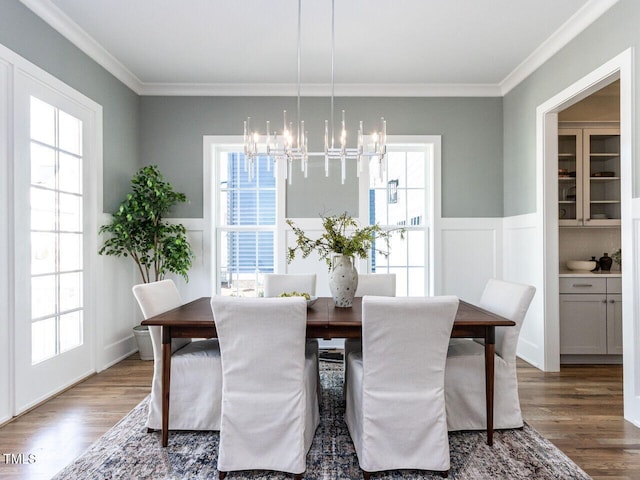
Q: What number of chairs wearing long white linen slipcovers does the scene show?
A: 6